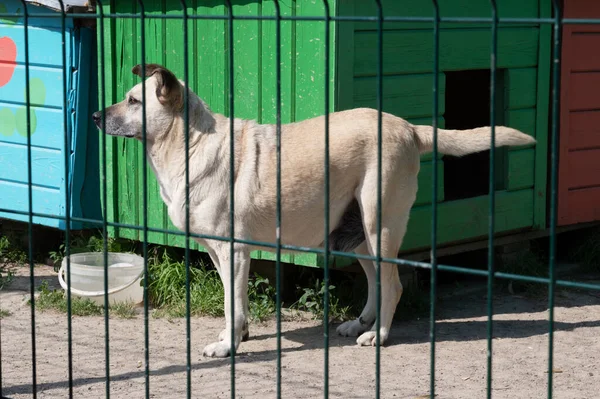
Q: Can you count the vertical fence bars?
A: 12